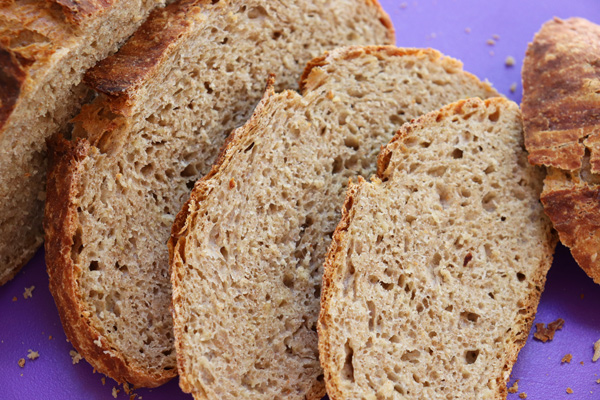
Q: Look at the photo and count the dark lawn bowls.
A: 0